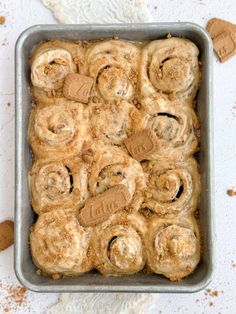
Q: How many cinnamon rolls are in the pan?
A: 12